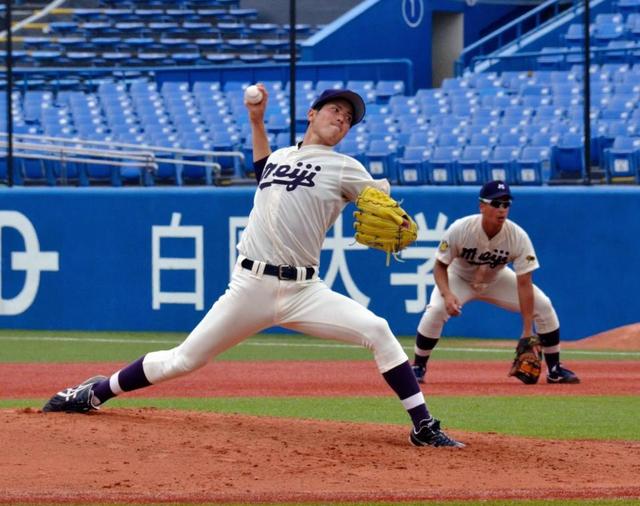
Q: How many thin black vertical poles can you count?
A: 3